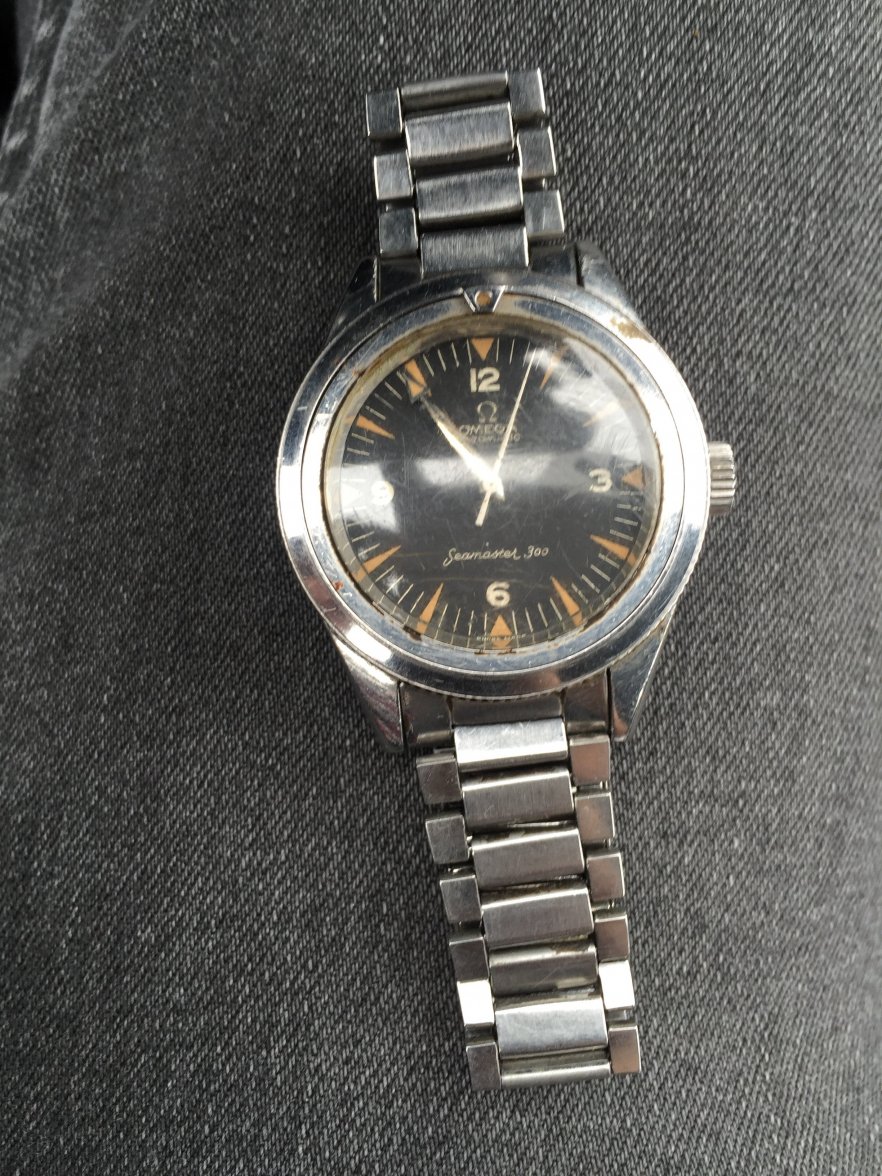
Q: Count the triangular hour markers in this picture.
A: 12